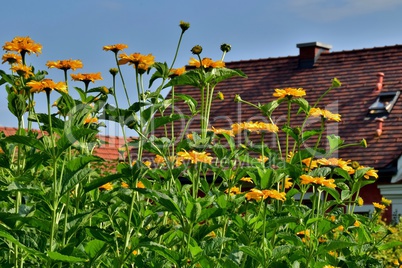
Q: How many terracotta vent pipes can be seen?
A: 2